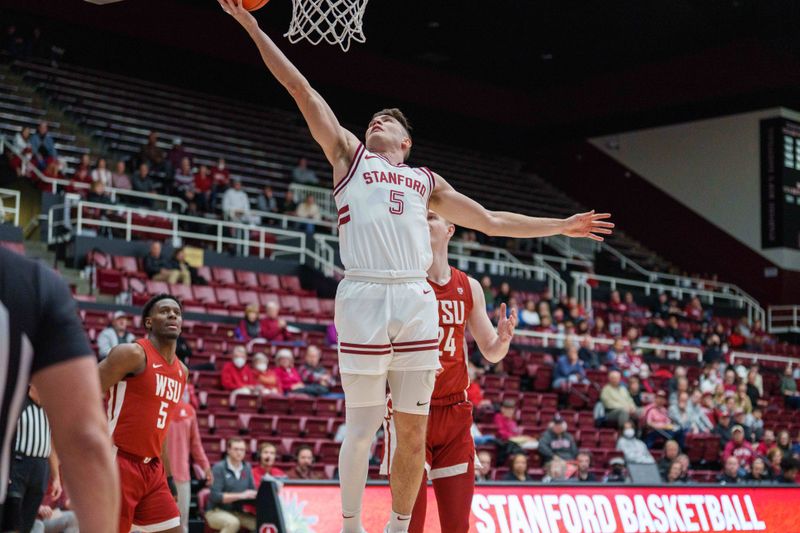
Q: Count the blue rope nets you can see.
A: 0